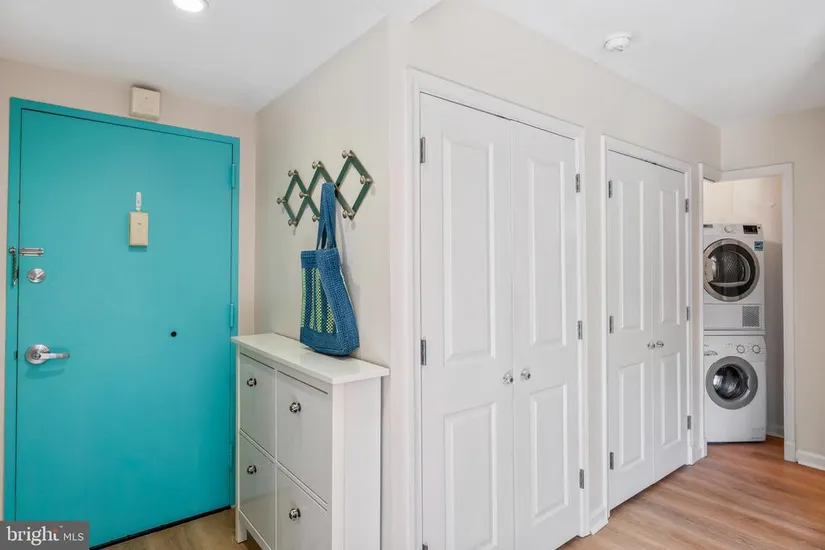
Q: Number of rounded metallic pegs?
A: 9